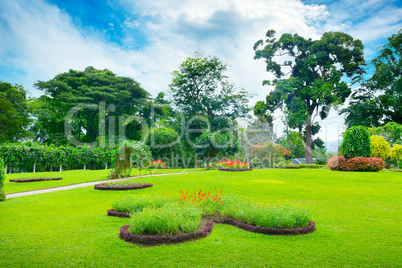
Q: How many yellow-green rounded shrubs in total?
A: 2